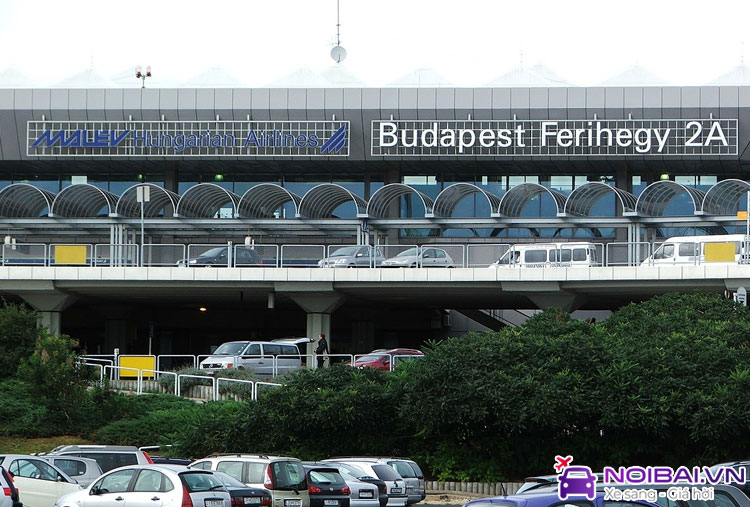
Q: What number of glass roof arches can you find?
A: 12